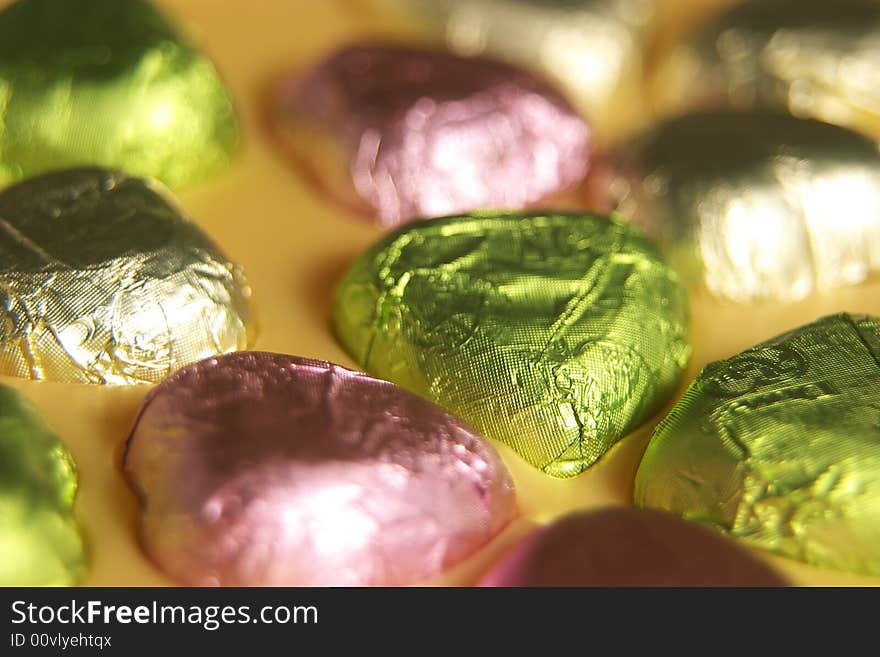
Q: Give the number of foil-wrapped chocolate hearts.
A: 11